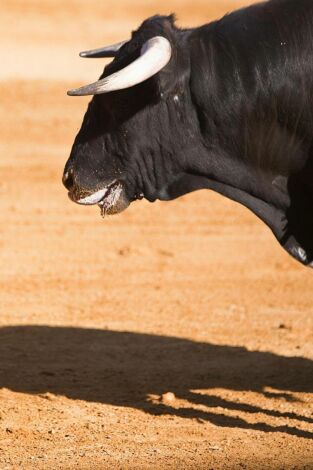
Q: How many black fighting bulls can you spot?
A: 1